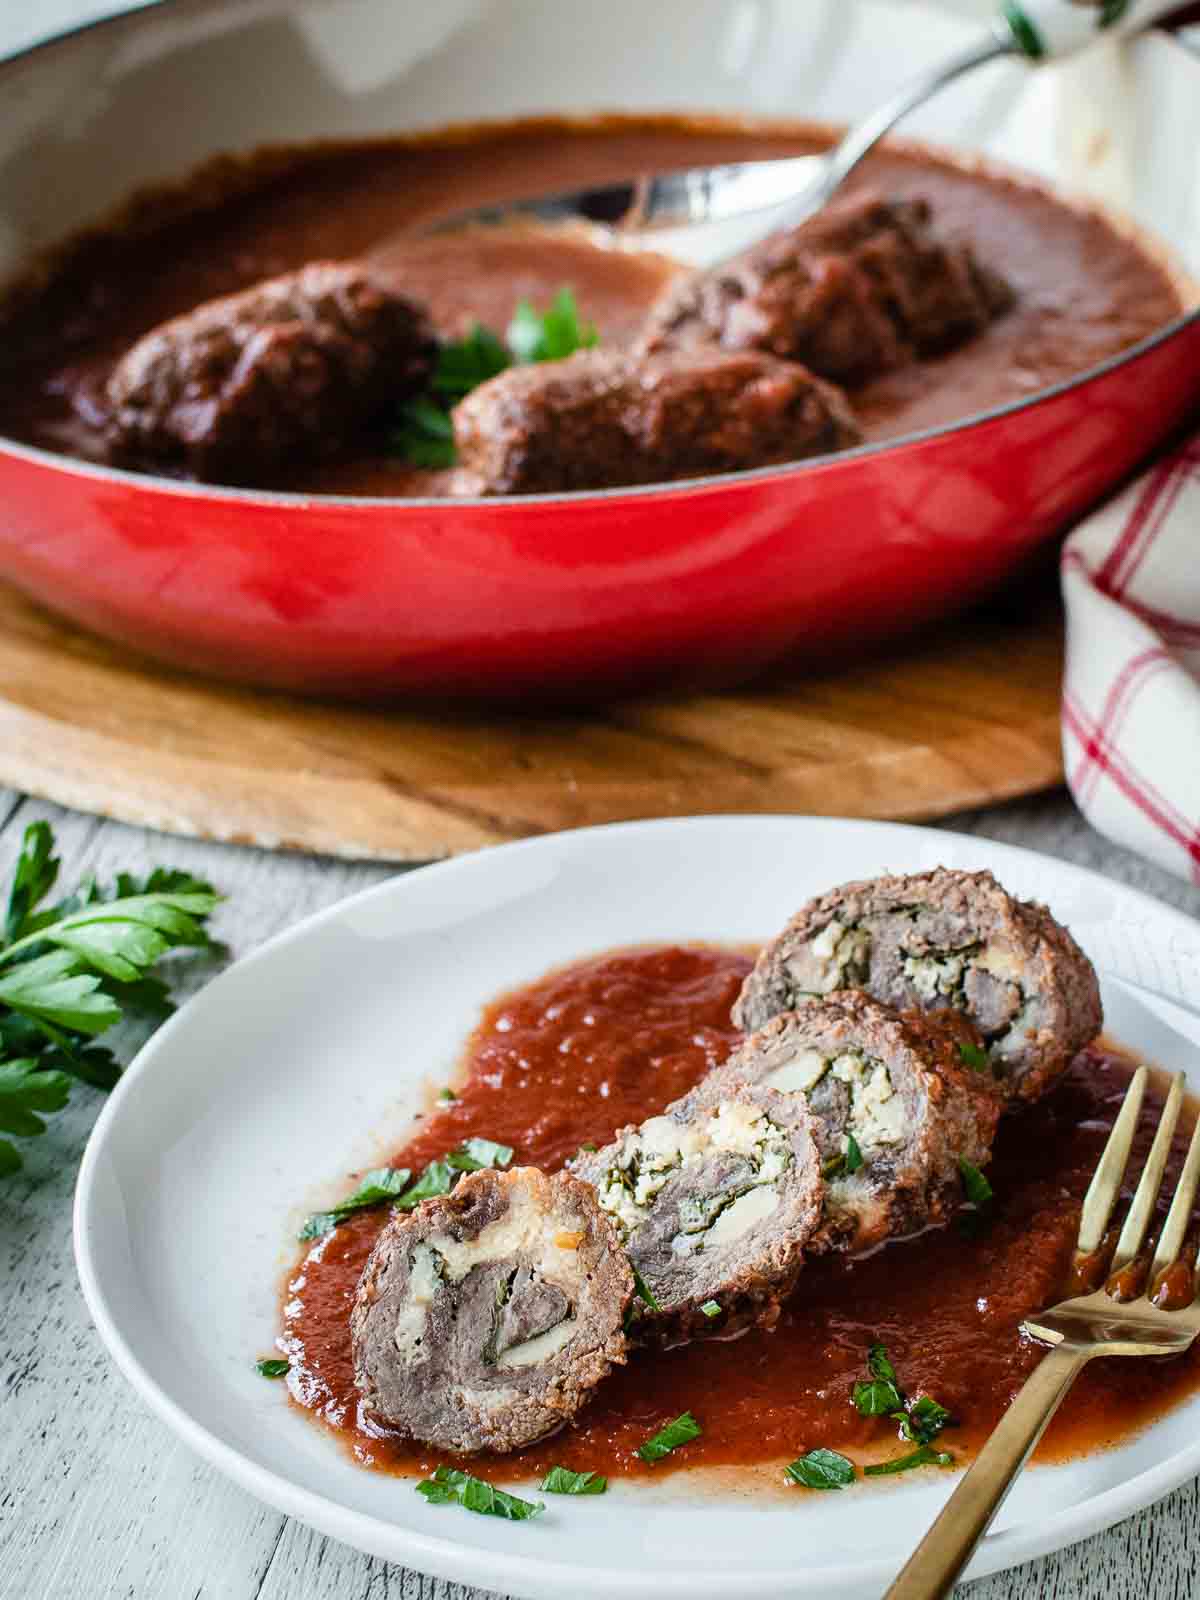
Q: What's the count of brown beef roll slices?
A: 4